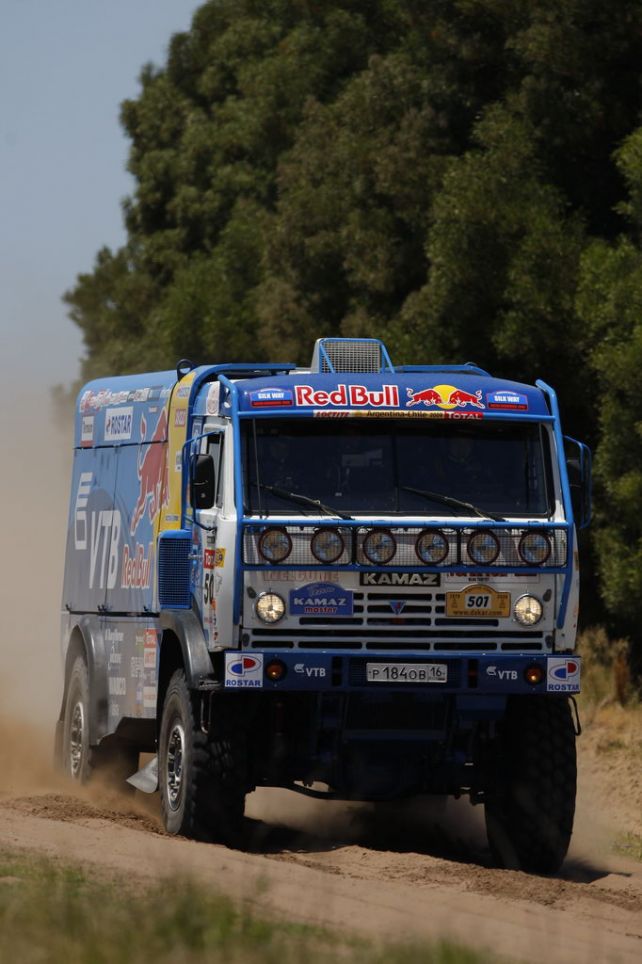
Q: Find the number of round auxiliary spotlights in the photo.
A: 6